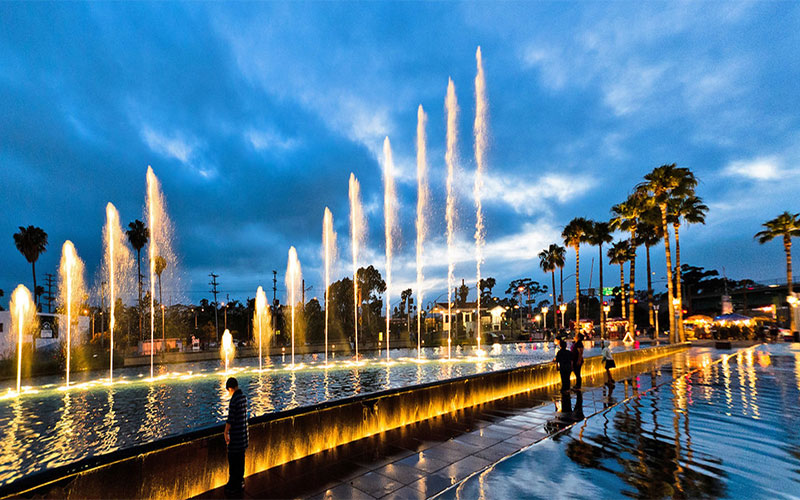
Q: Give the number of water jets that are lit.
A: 13